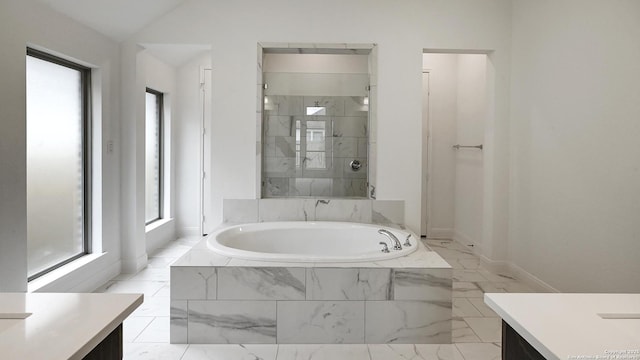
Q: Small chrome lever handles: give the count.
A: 2